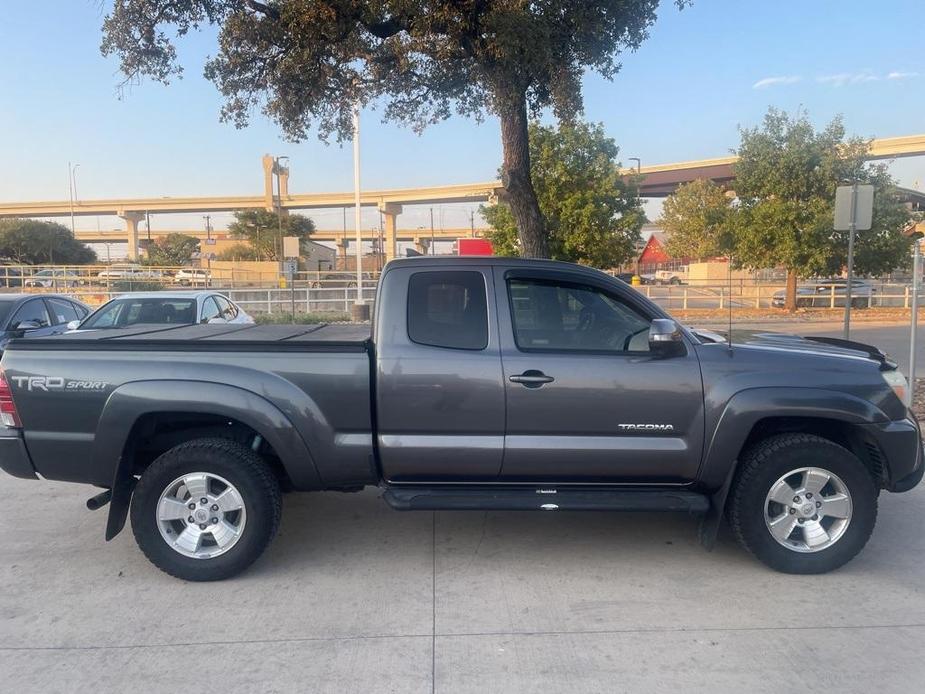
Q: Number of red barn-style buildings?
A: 1